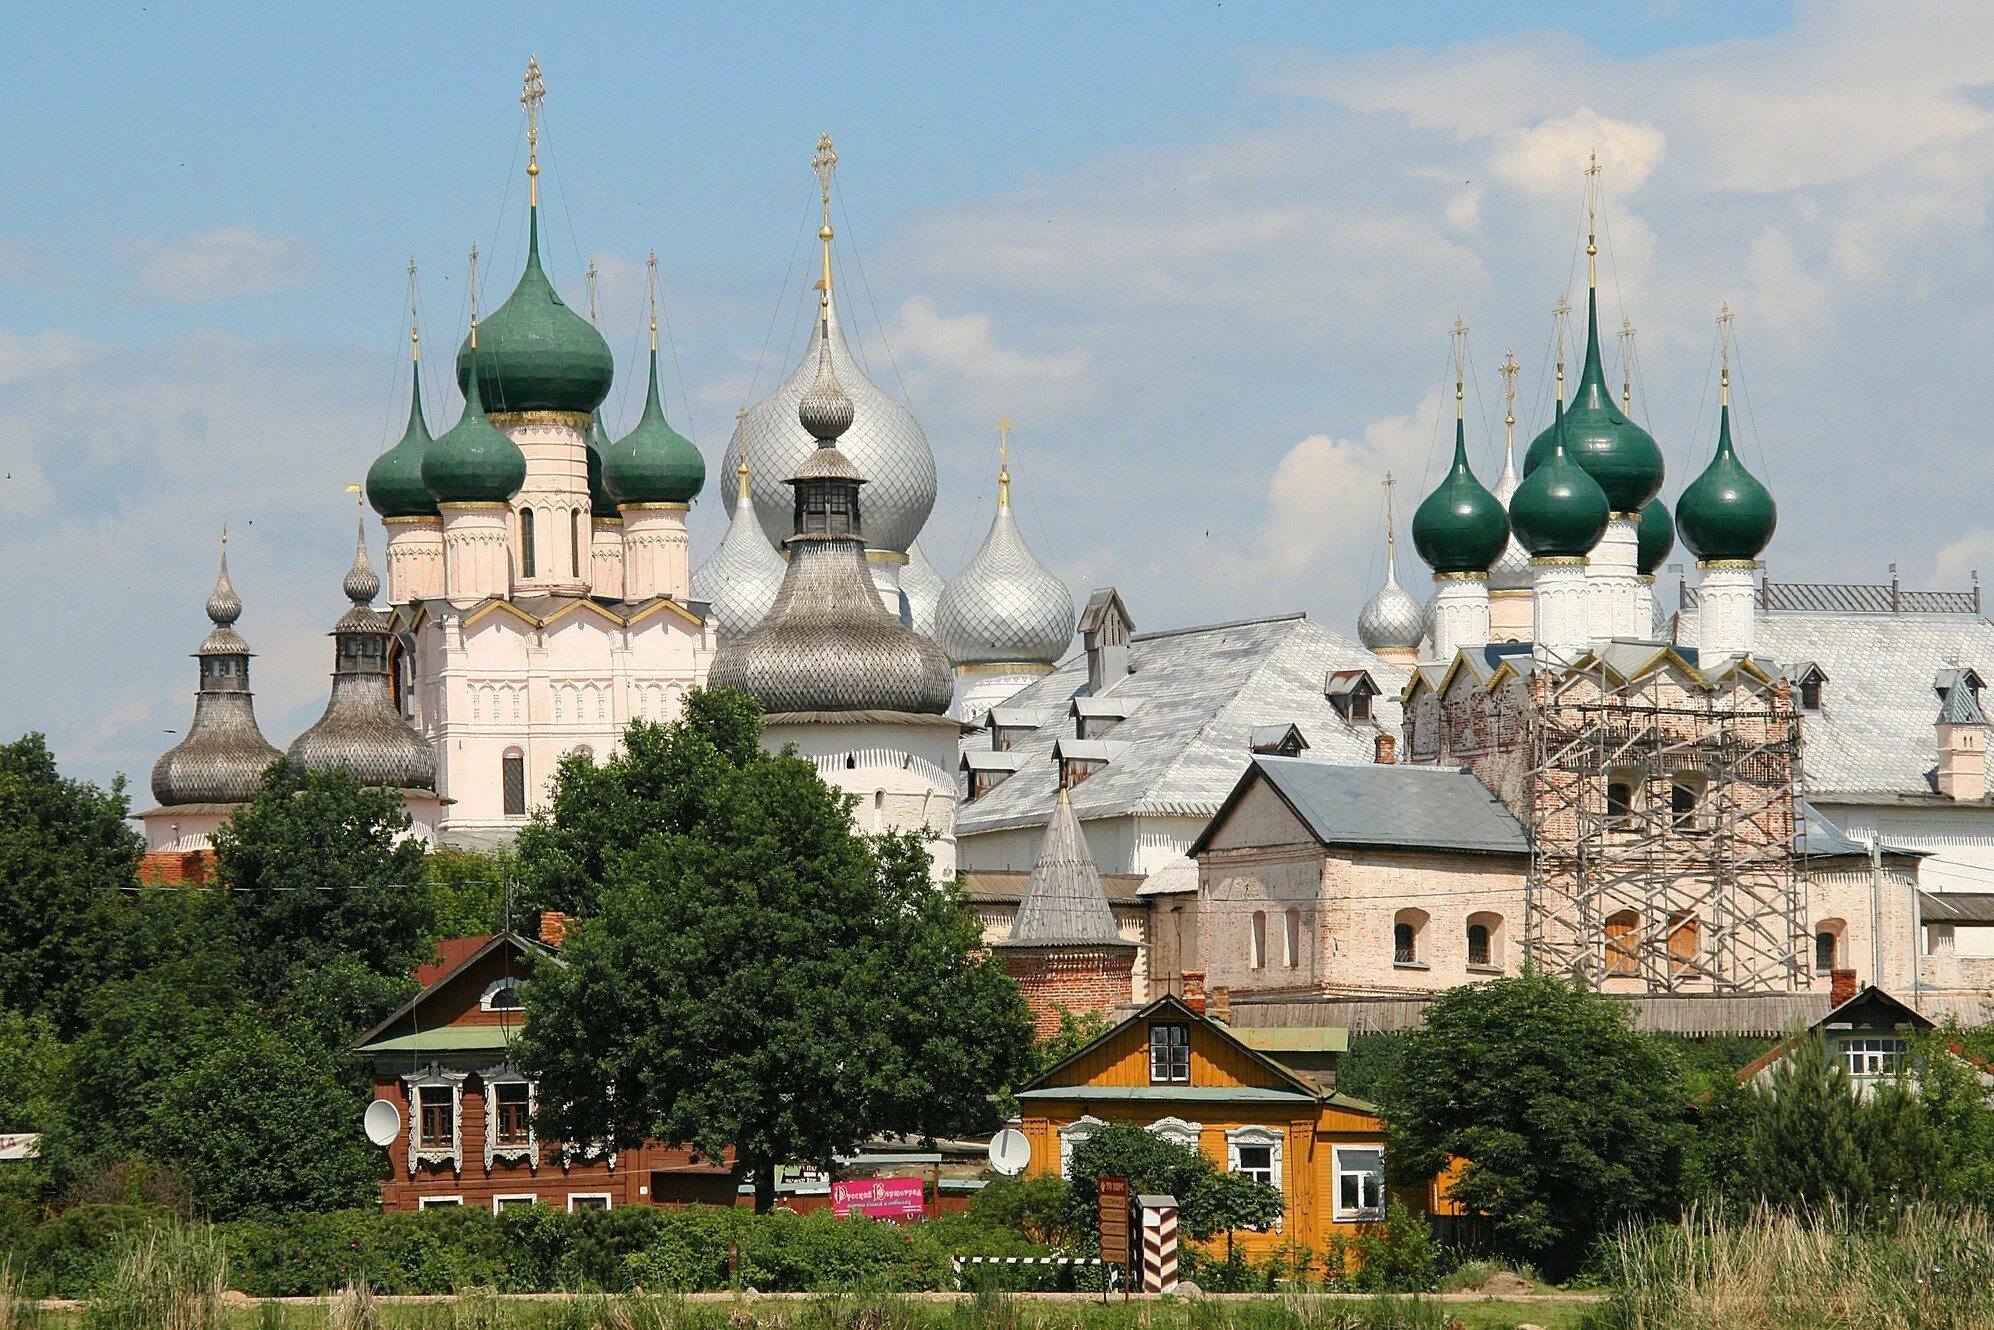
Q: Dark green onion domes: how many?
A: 10